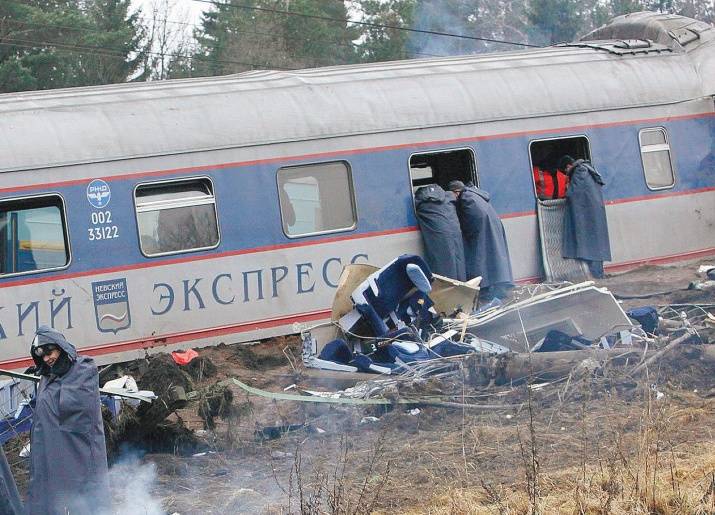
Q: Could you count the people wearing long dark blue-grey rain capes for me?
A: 4